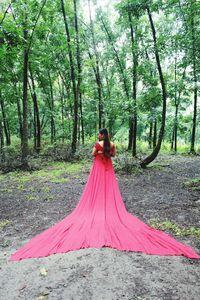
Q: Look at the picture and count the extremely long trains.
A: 1